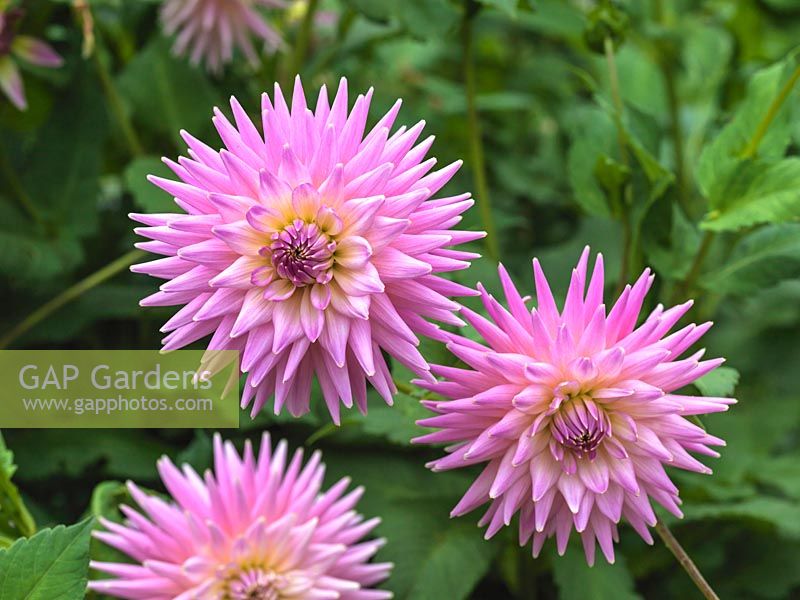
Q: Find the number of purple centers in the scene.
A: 3